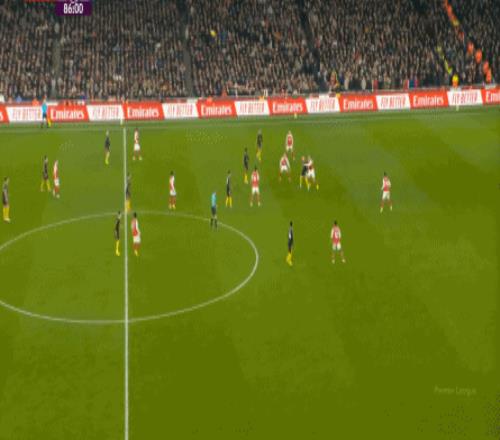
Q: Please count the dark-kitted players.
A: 10